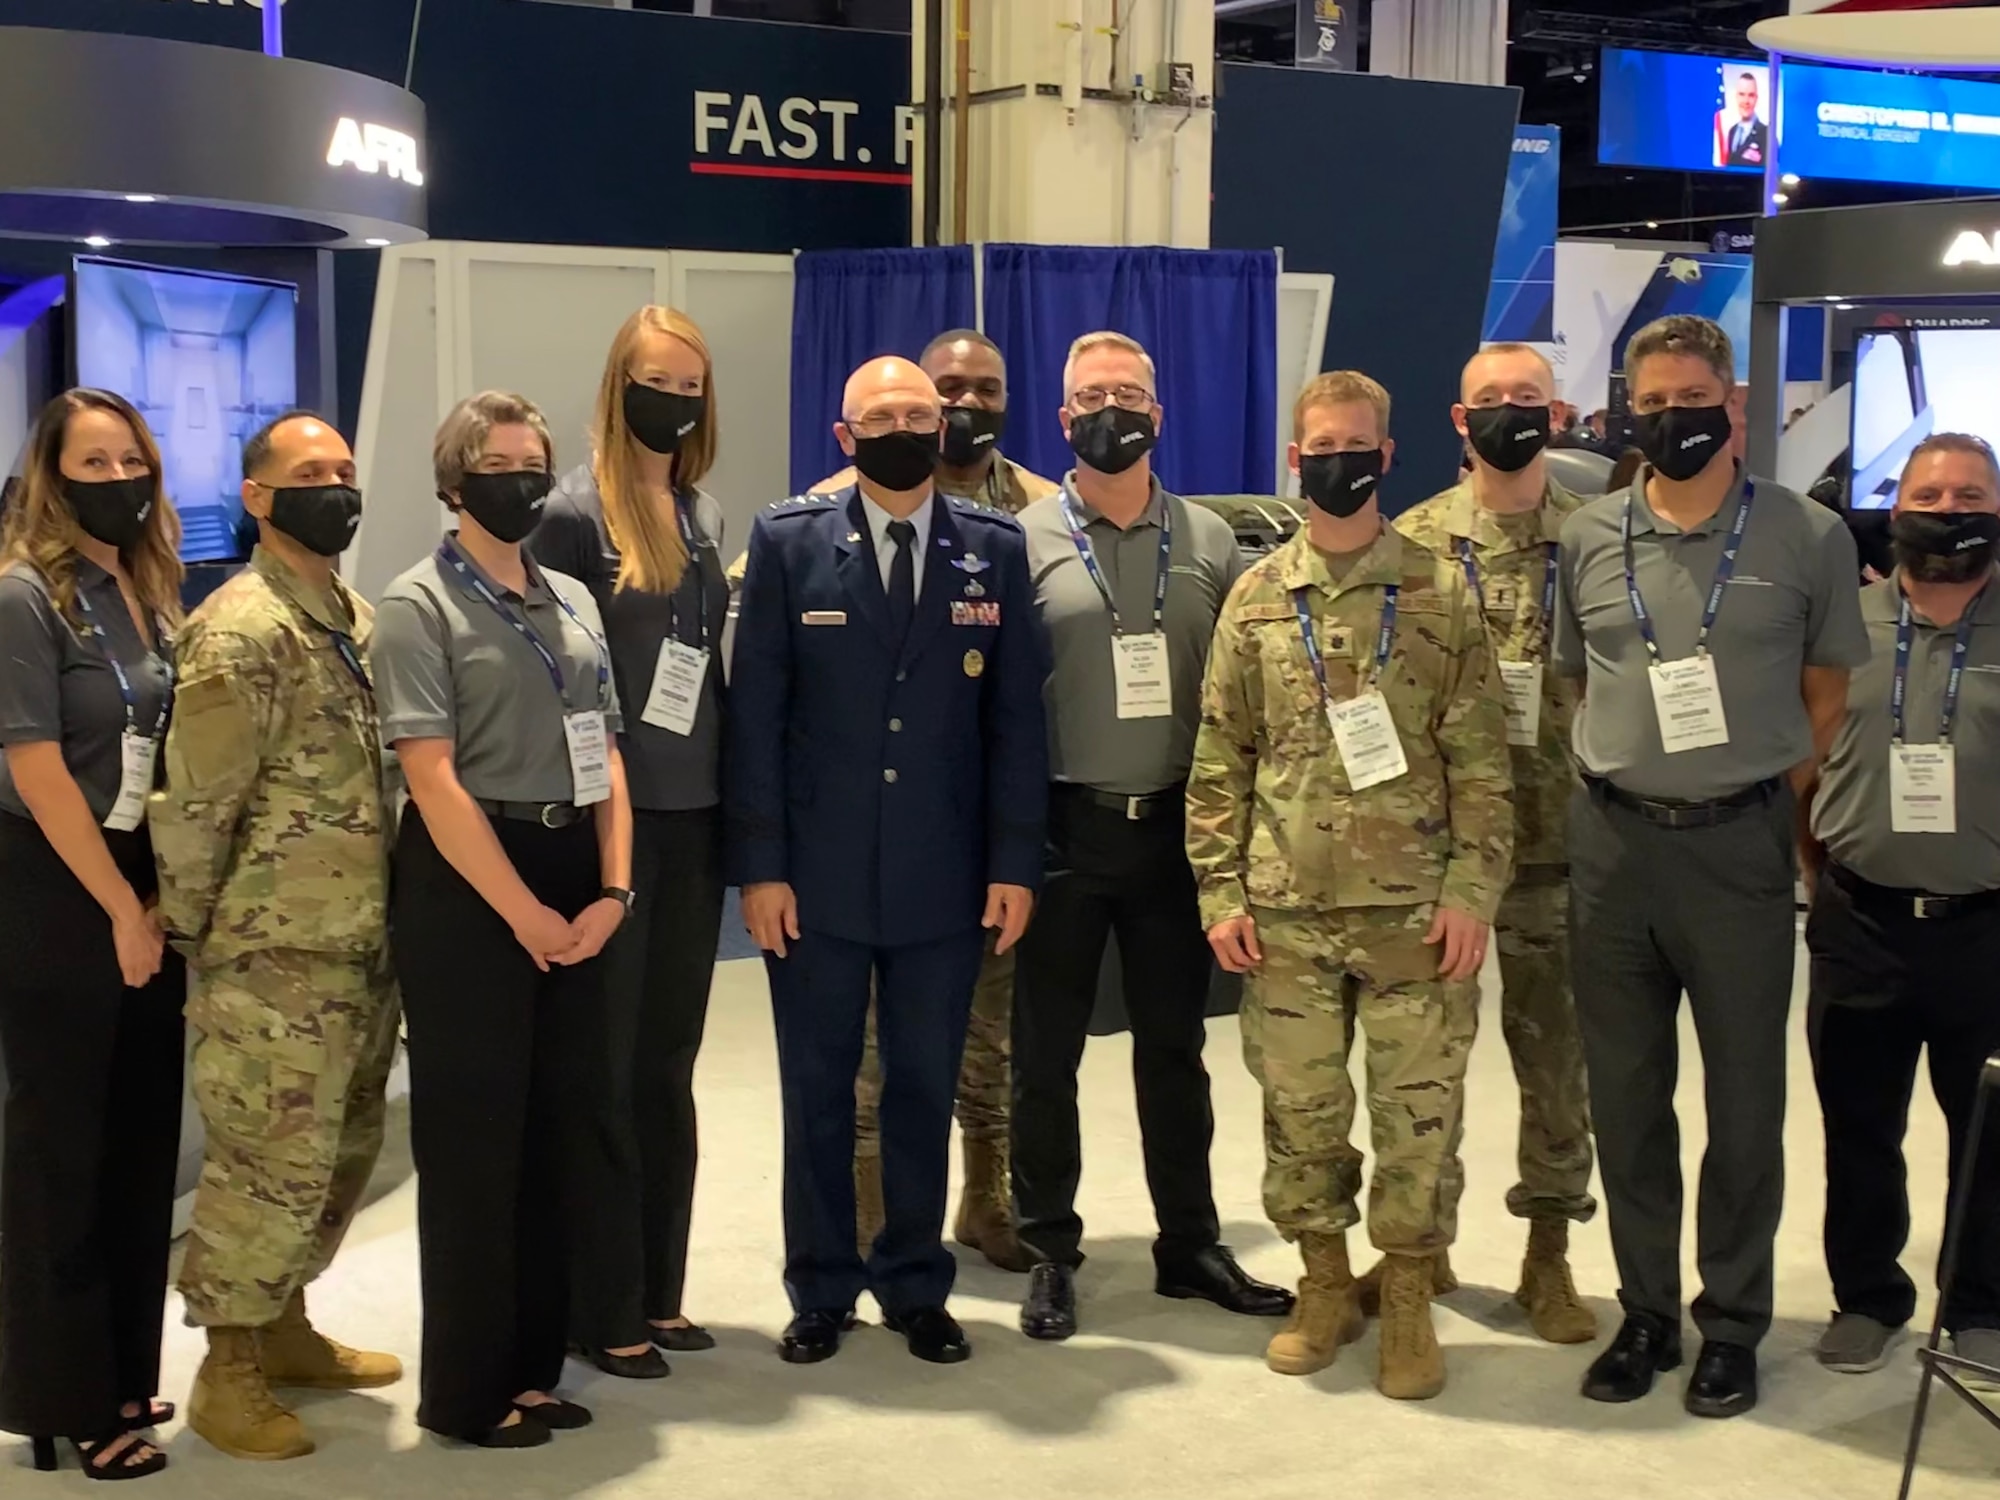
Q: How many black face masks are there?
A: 11